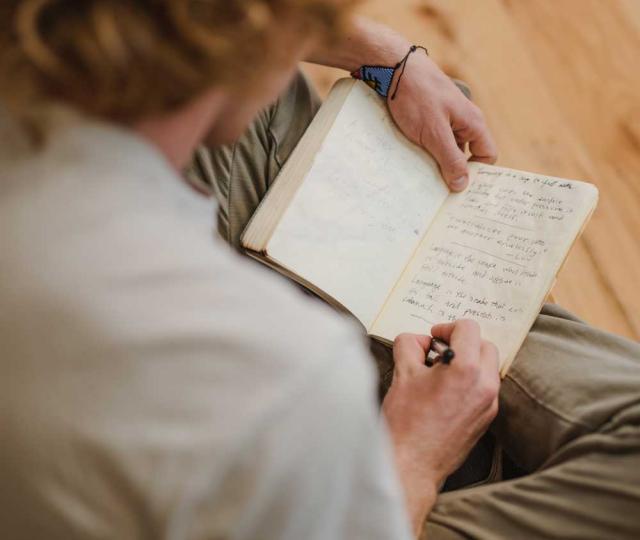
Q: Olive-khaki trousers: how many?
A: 1